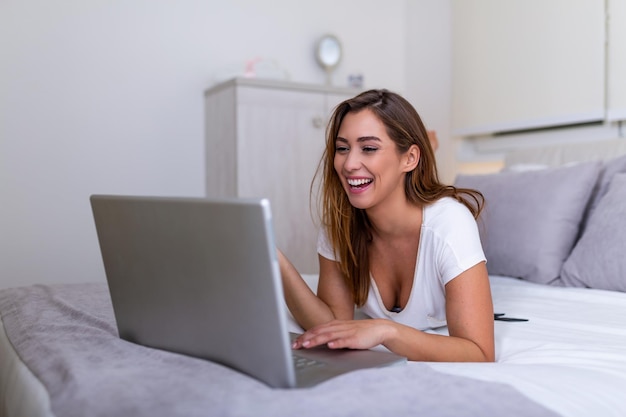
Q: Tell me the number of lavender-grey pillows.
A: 3